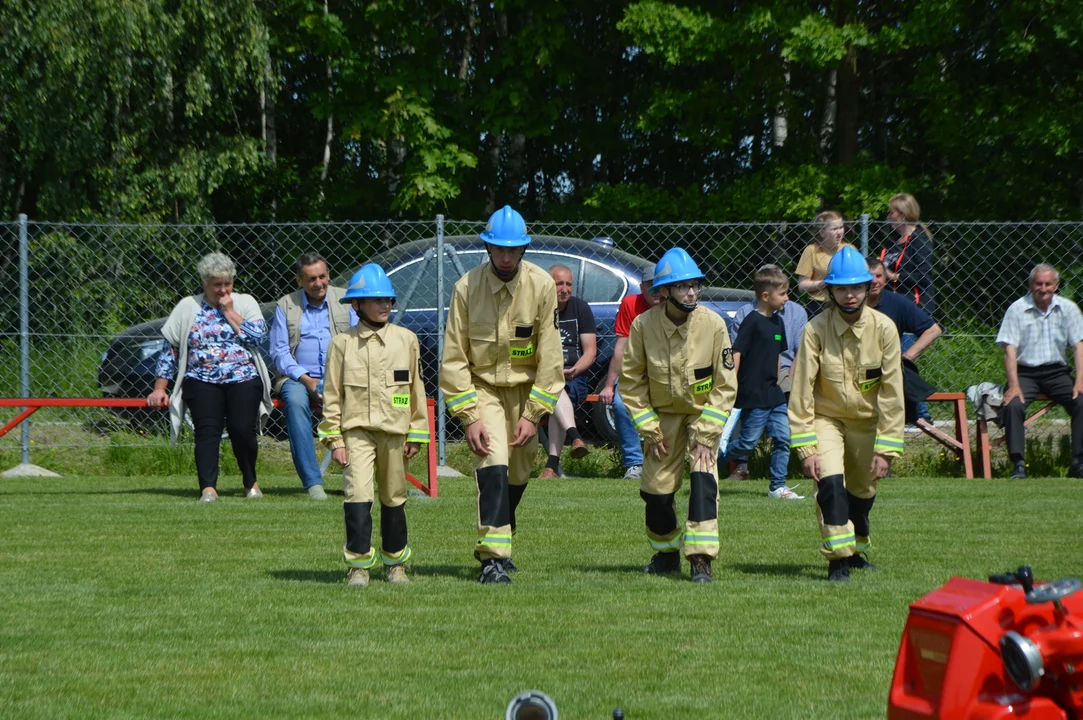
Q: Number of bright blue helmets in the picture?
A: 4